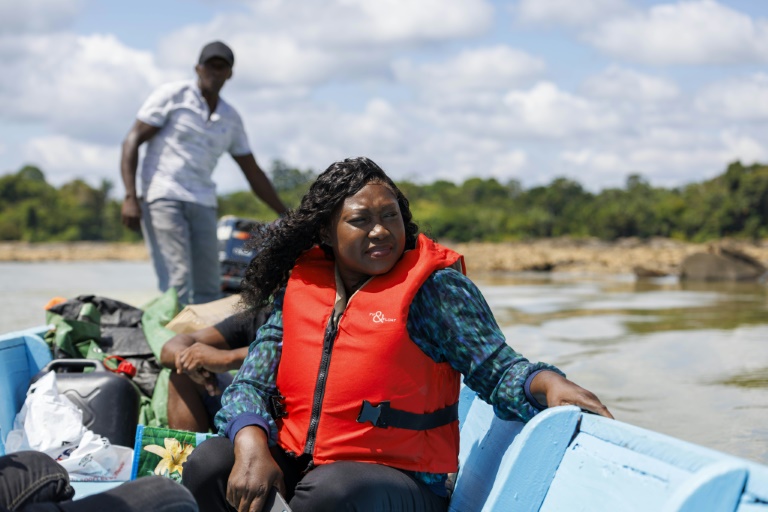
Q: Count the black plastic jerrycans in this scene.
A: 1